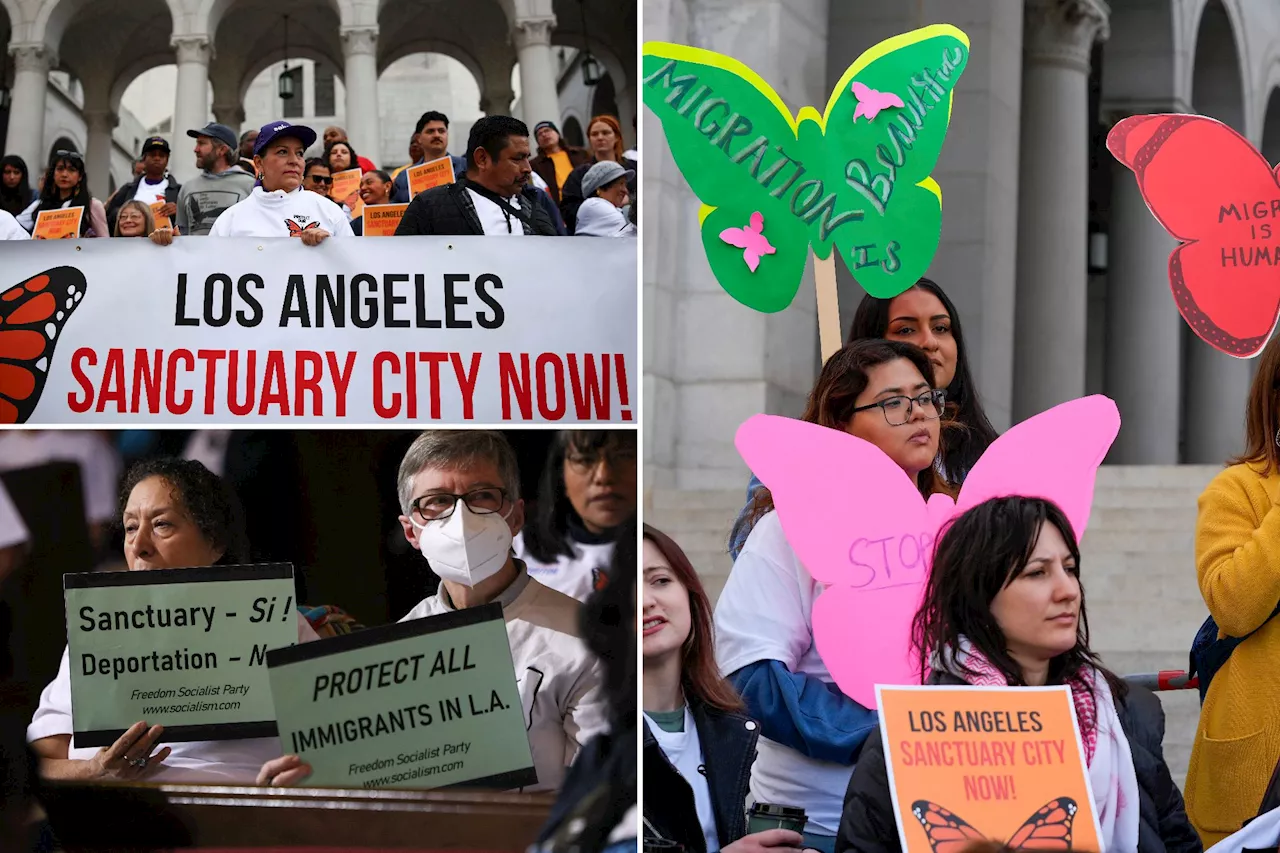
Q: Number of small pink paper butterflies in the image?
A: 2